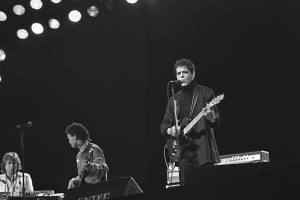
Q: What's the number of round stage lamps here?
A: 12